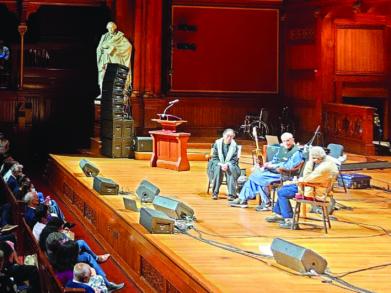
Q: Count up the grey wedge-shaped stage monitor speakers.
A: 6